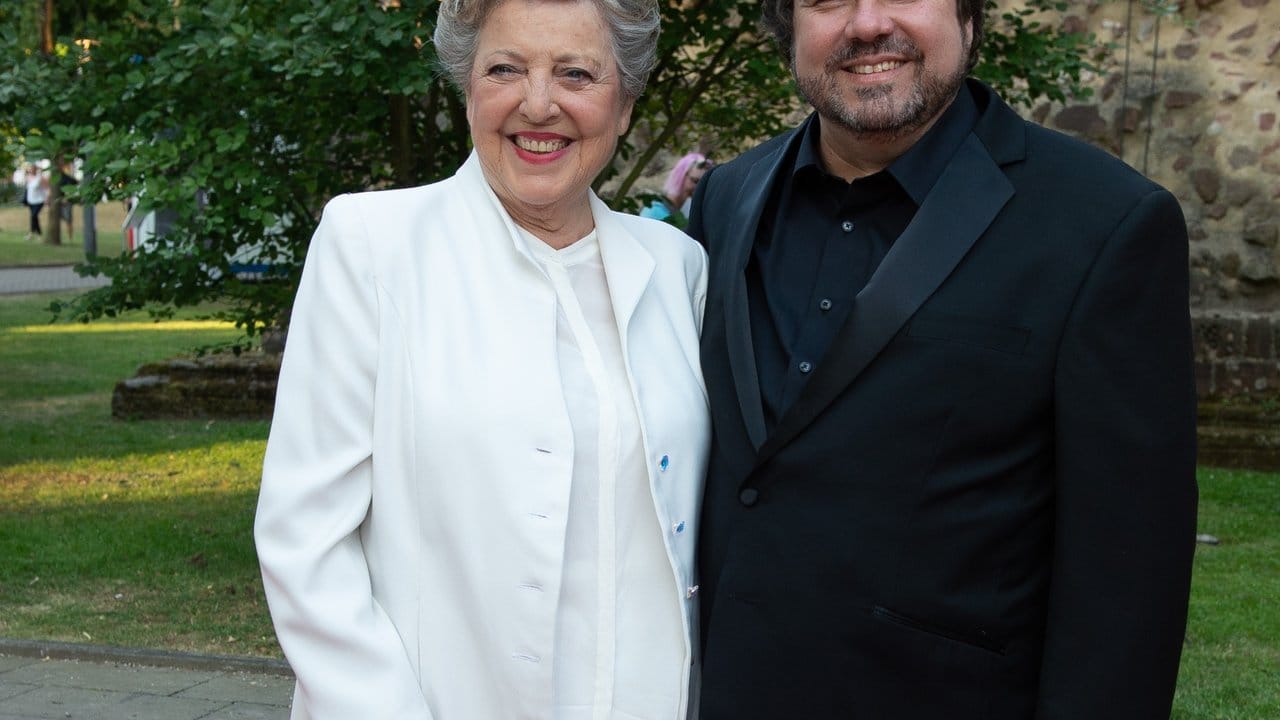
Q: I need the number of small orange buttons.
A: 0